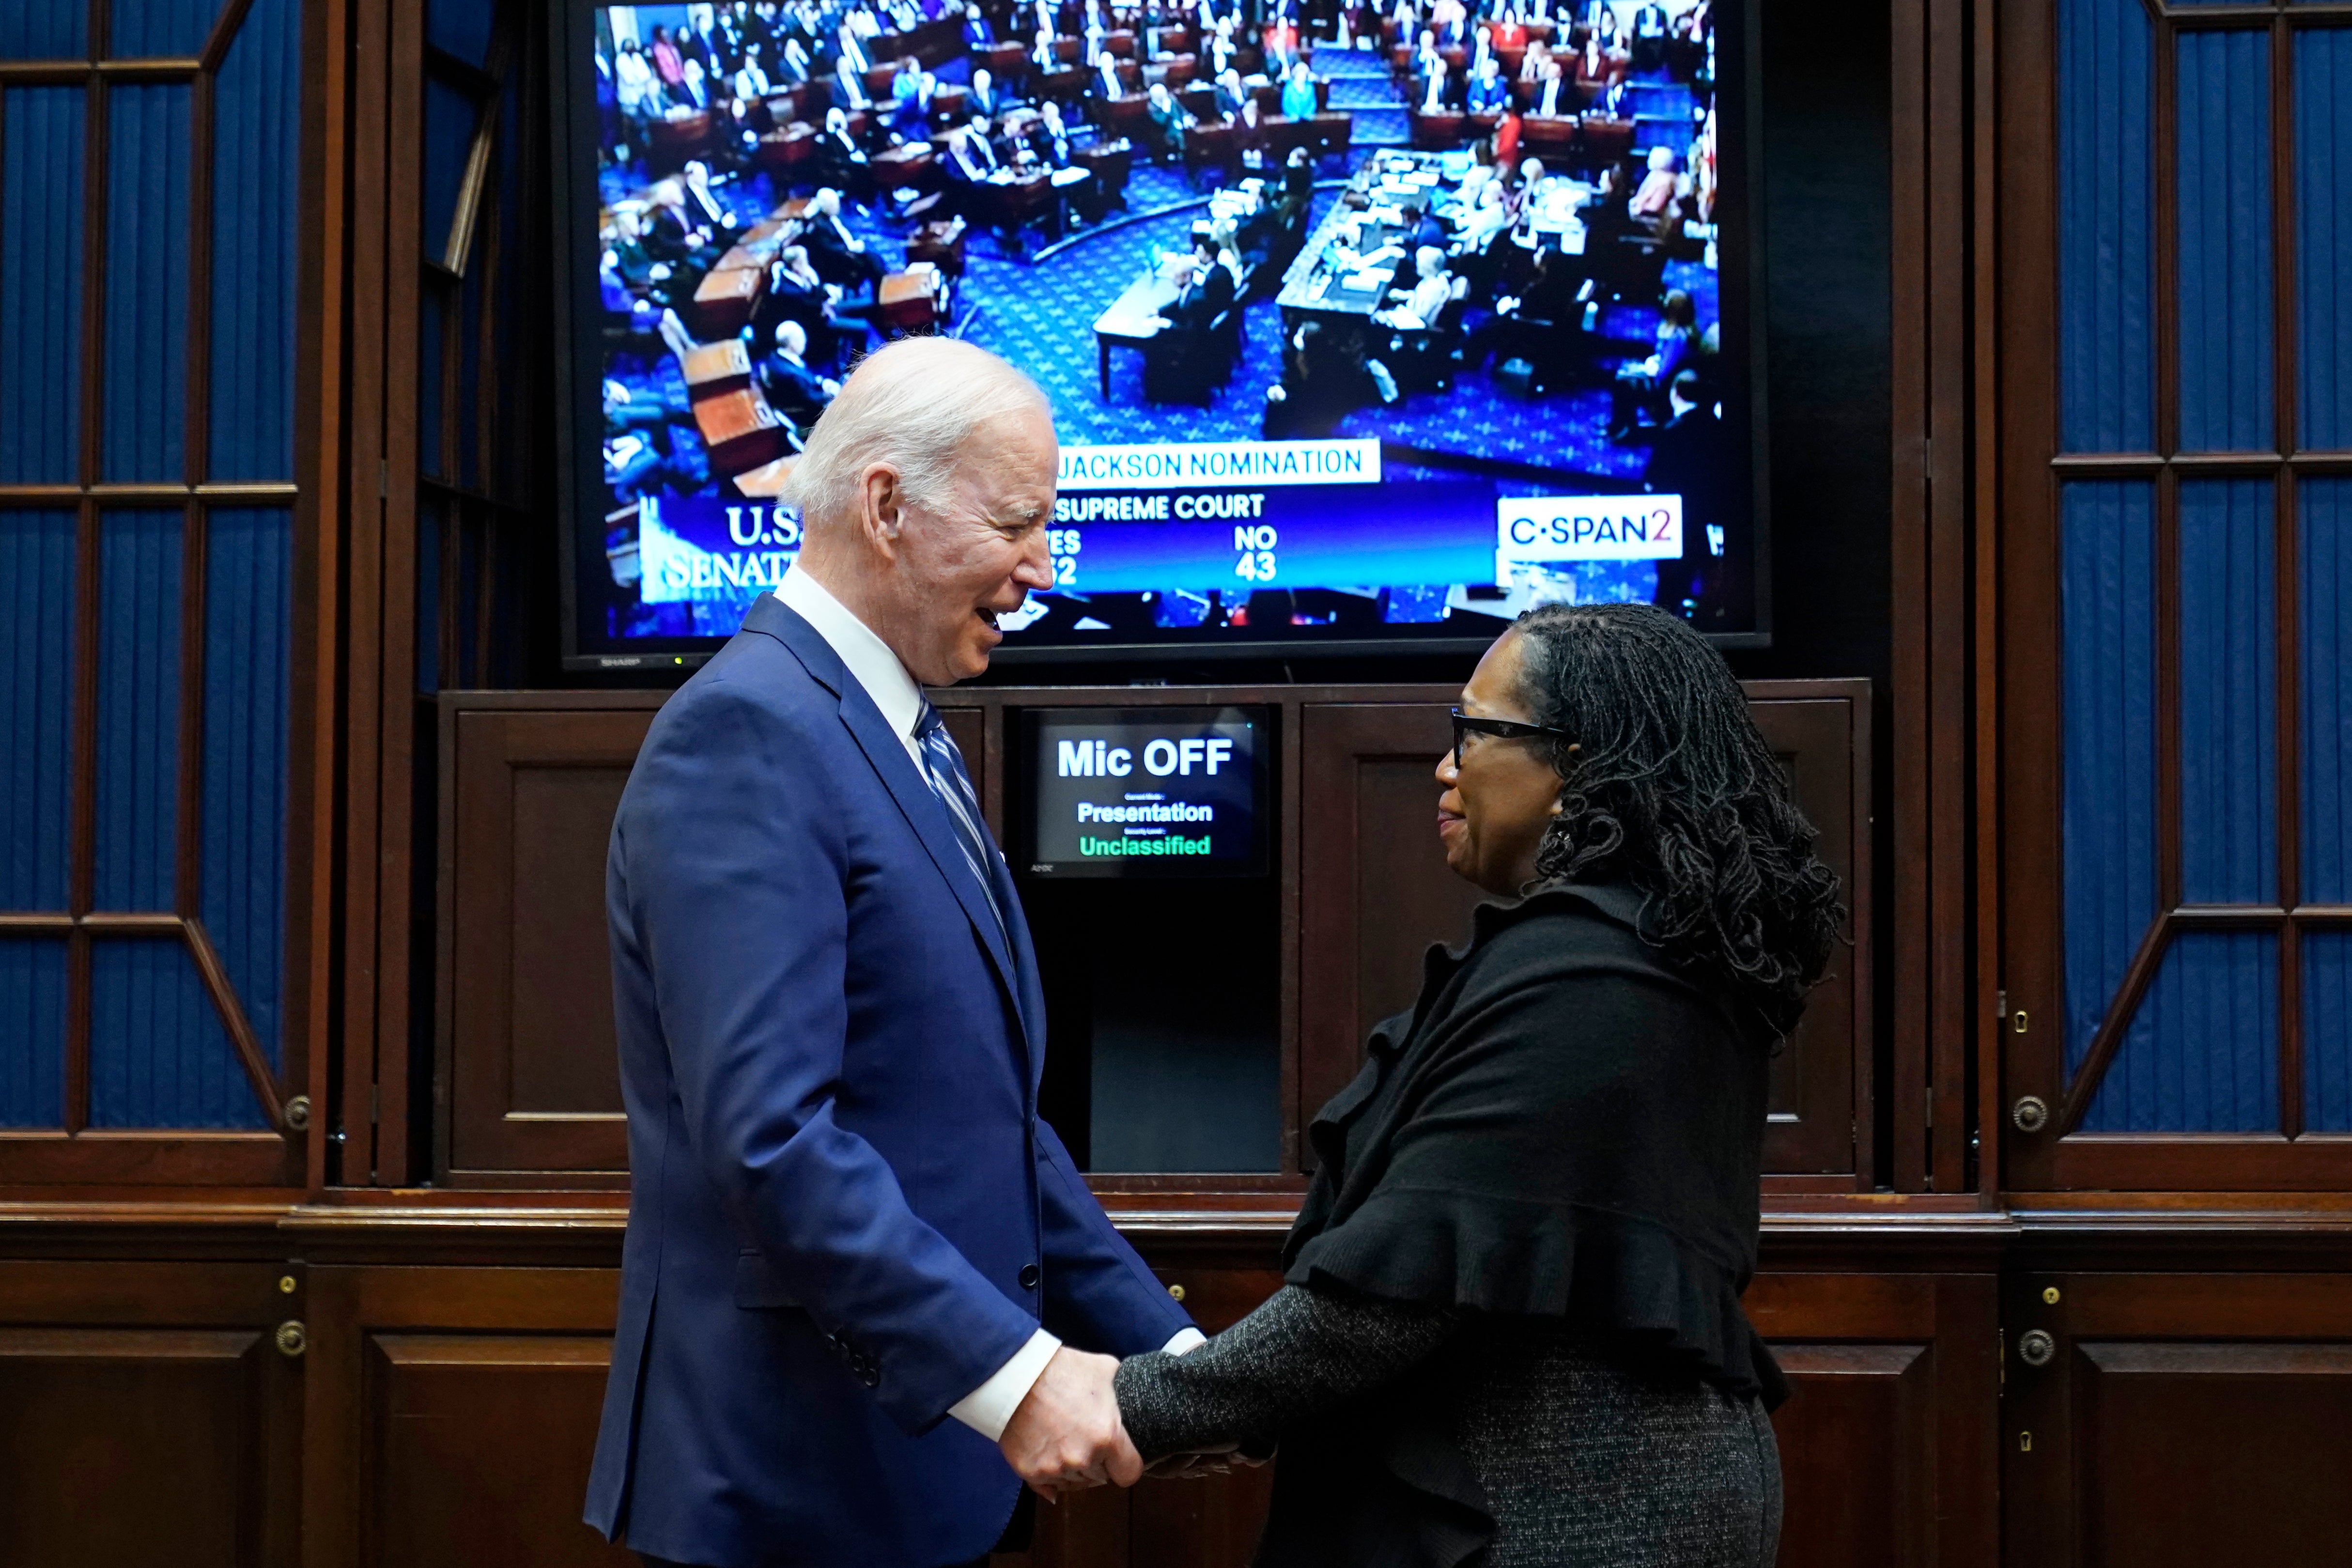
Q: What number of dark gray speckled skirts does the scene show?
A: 1